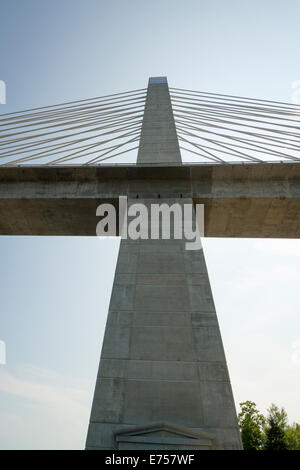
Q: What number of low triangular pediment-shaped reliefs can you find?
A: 1